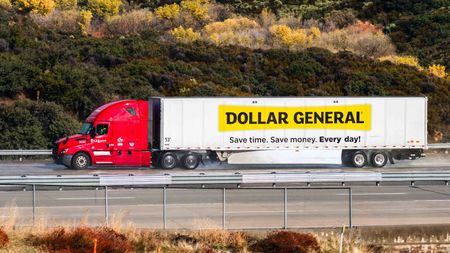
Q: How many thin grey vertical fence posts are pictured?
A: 6